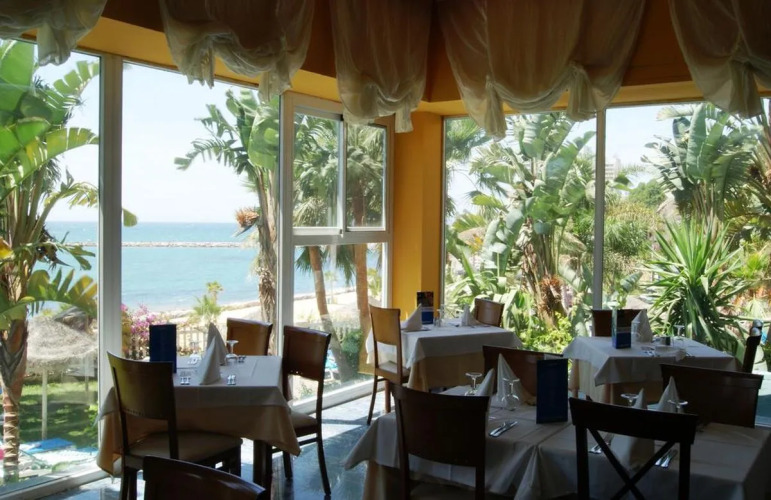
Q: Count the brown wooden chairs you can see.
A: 12